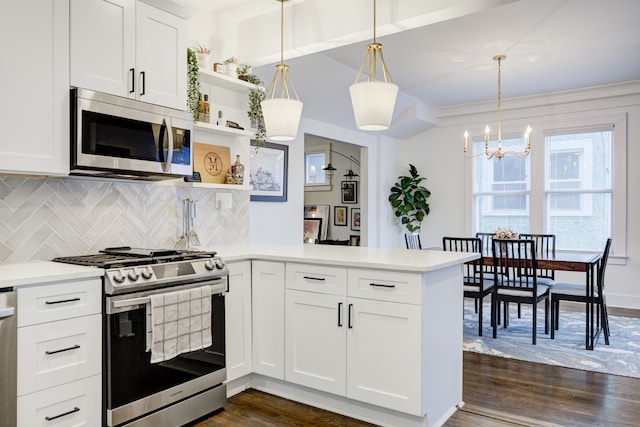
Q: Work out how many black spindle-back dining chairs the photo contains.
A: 6